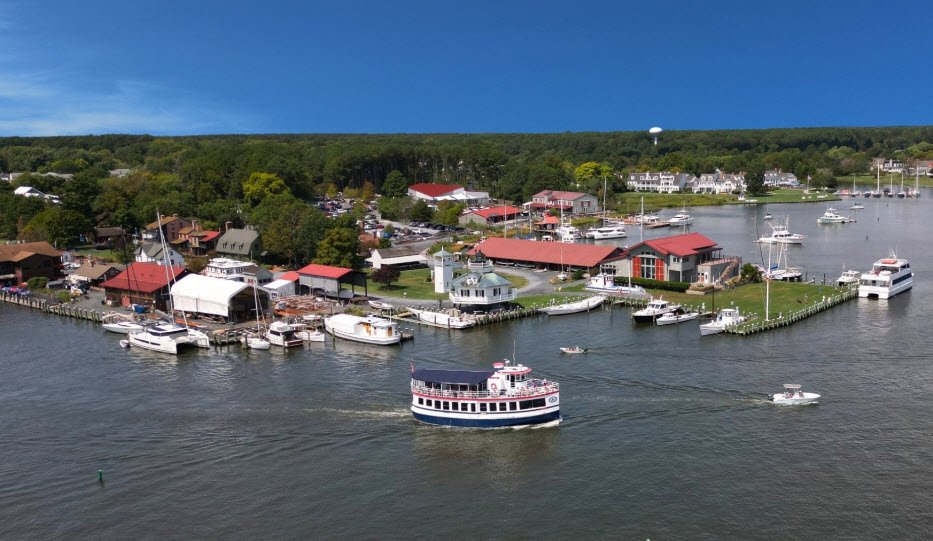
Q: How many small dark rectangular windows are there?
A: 11